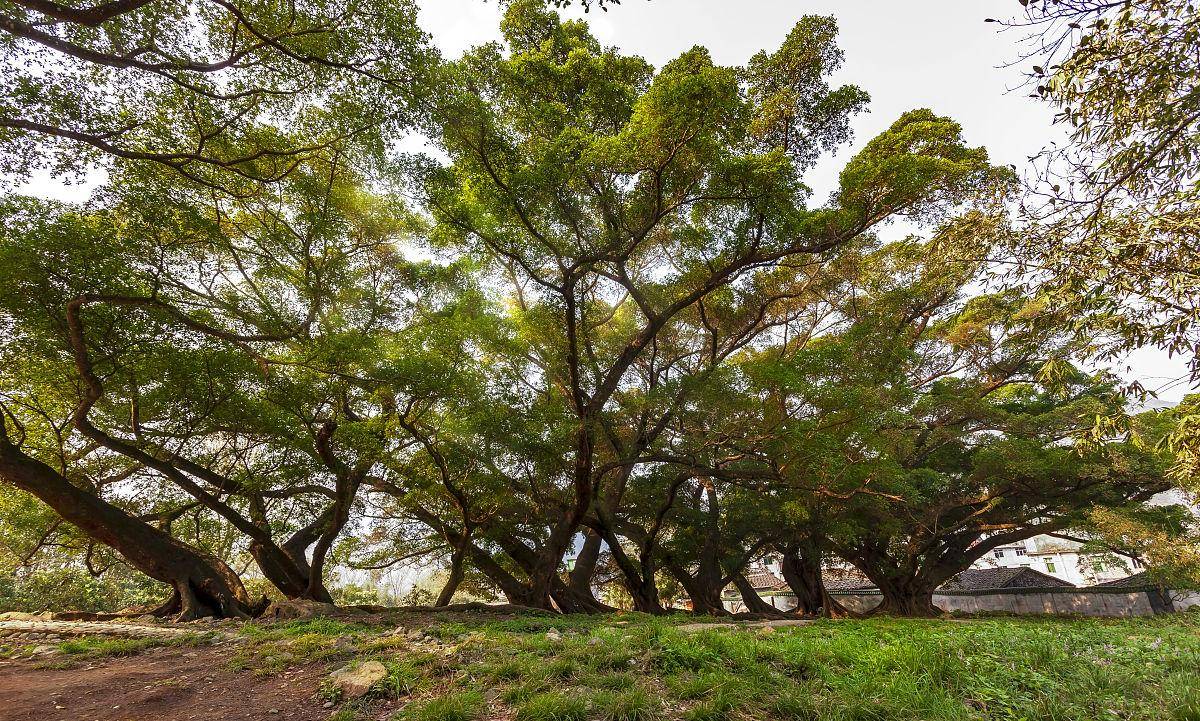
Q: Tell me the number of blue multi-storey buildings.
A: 0